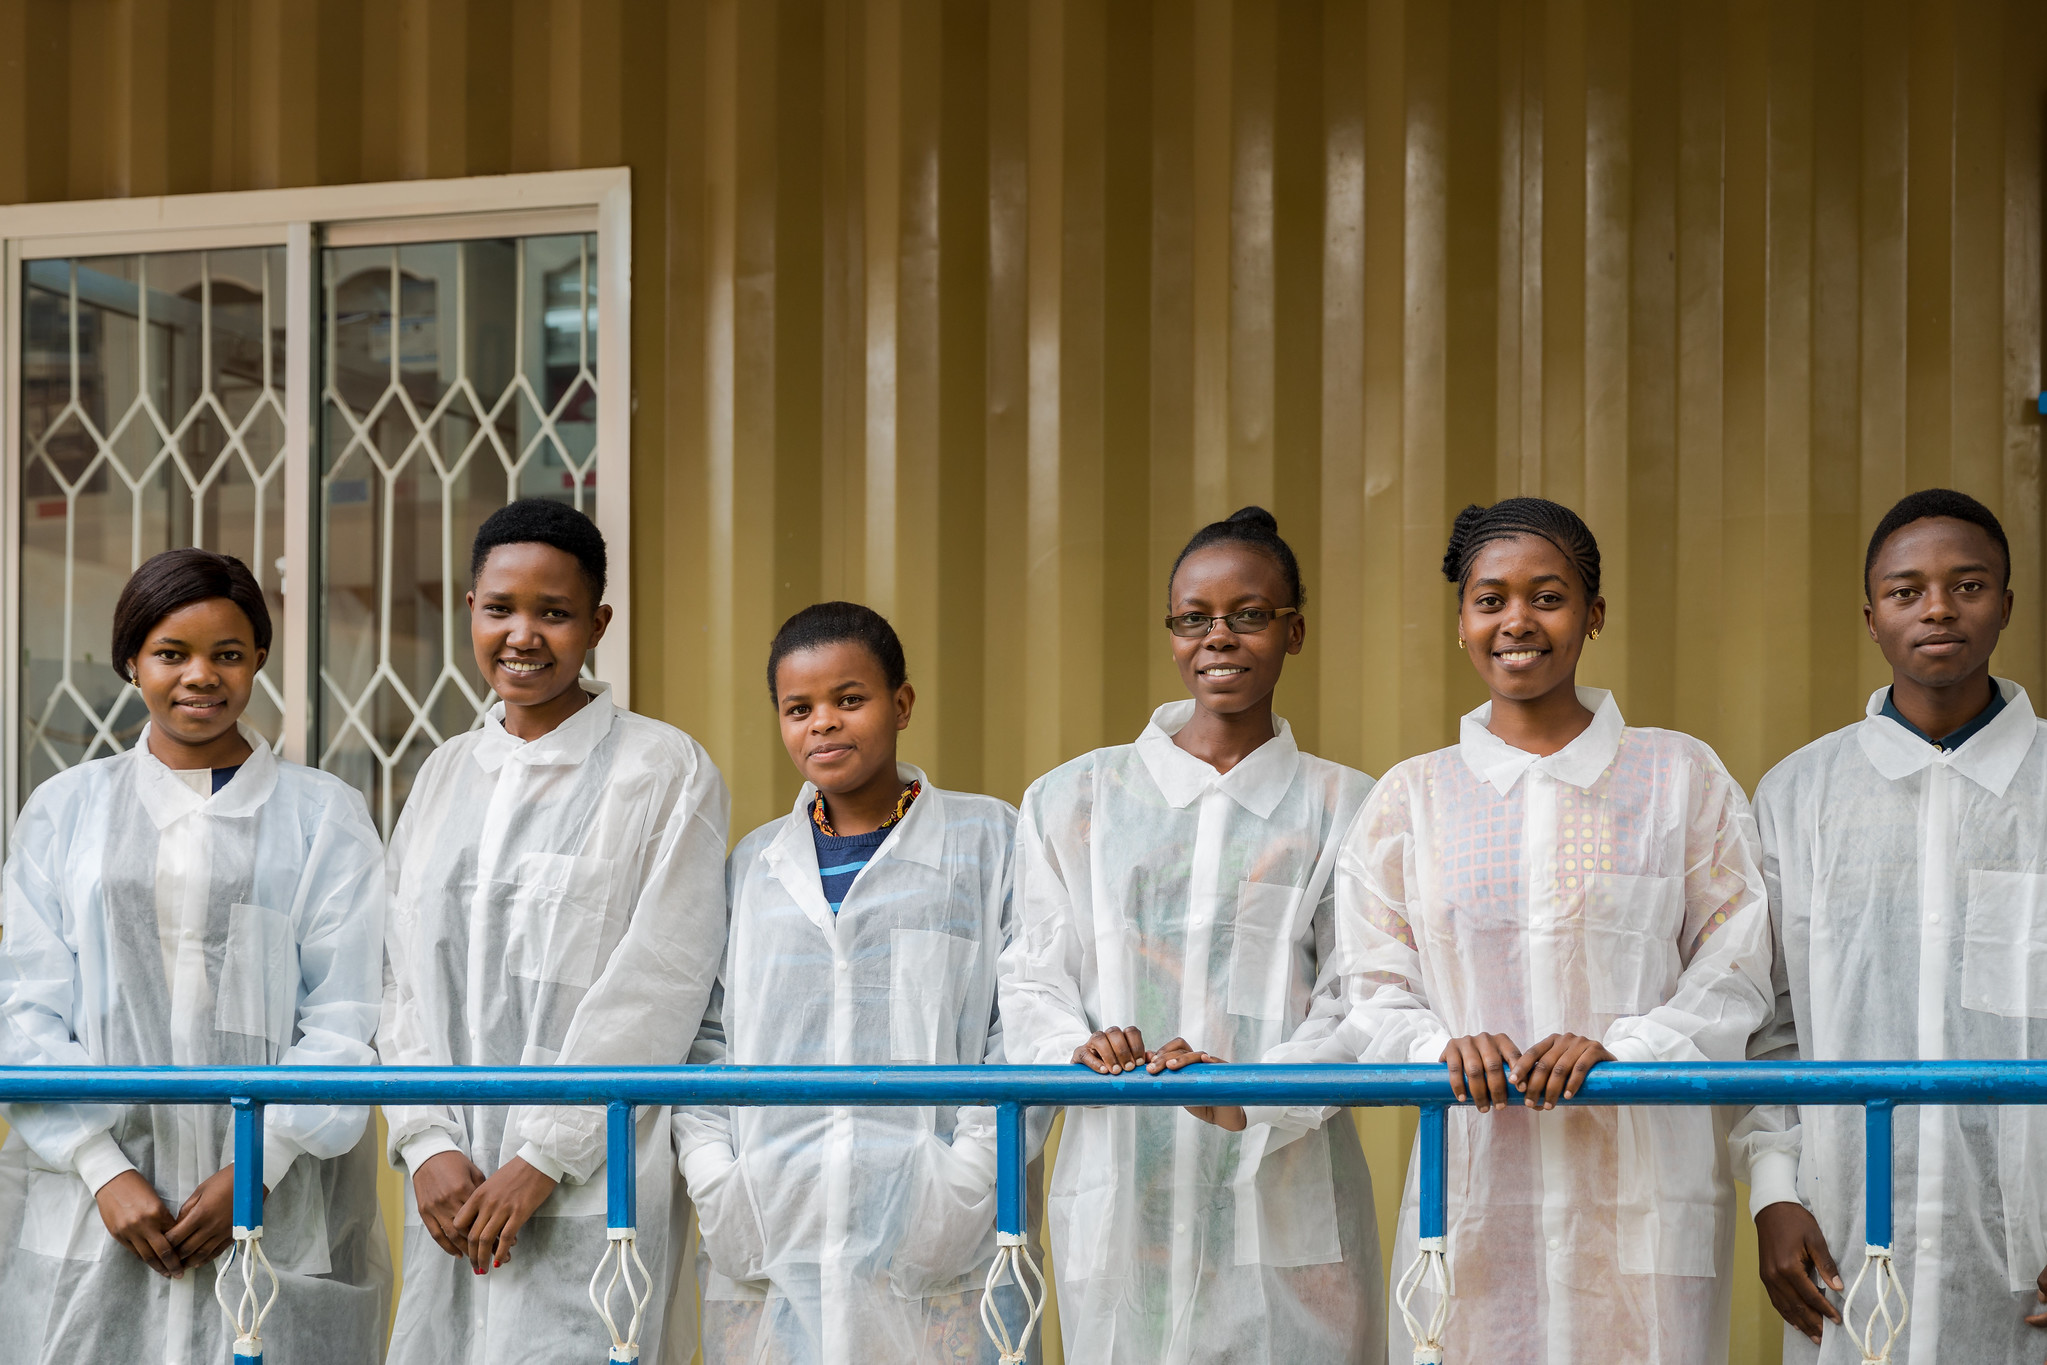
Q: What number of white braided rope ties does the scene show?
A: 5